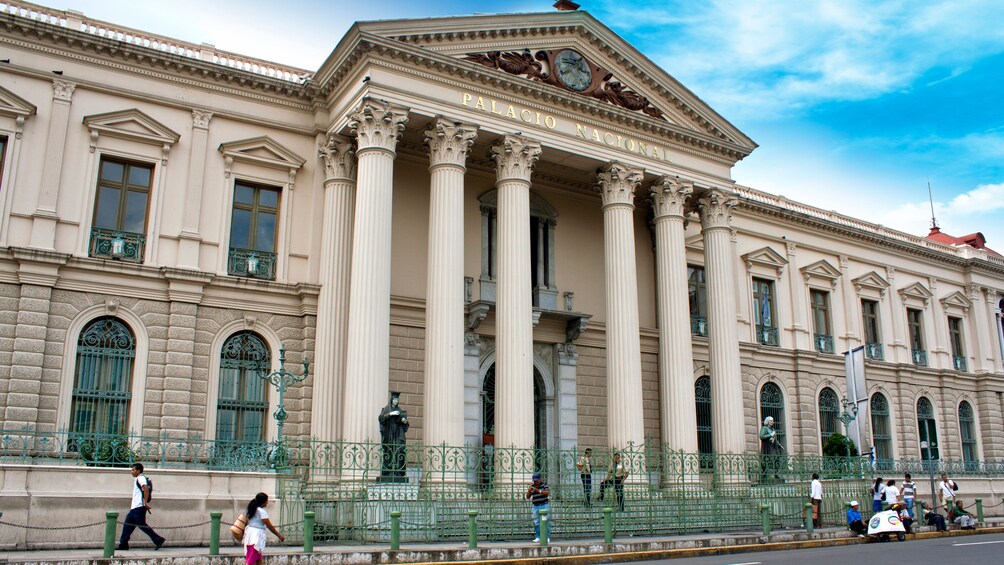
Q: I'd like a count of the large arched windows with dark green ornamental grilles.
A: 8